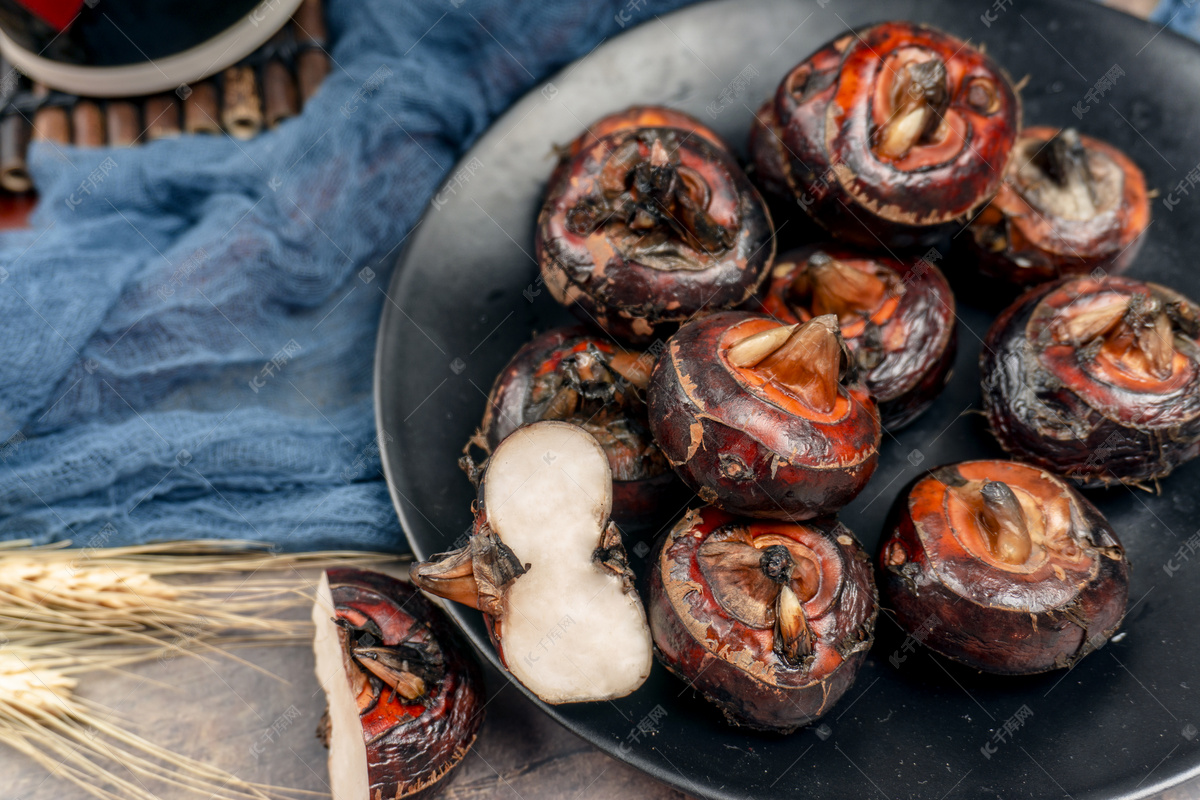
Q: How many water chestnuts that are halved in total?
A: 2